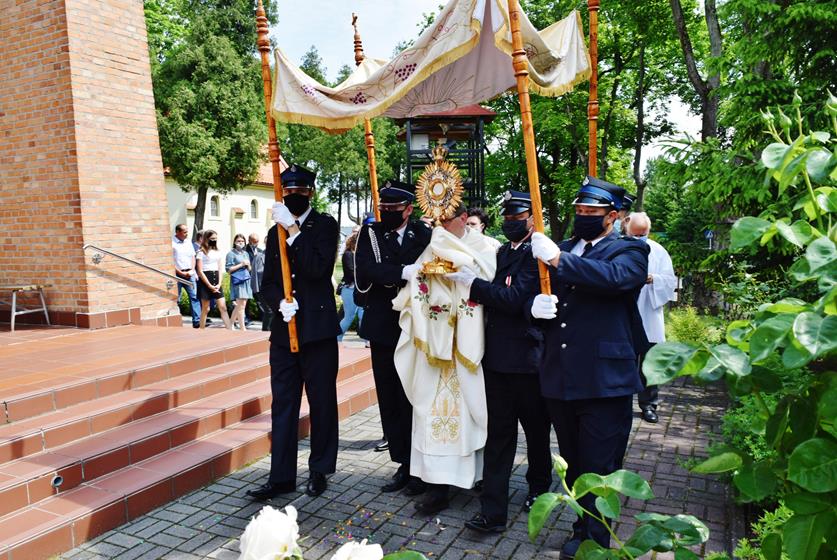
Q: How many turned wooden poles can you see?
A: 4